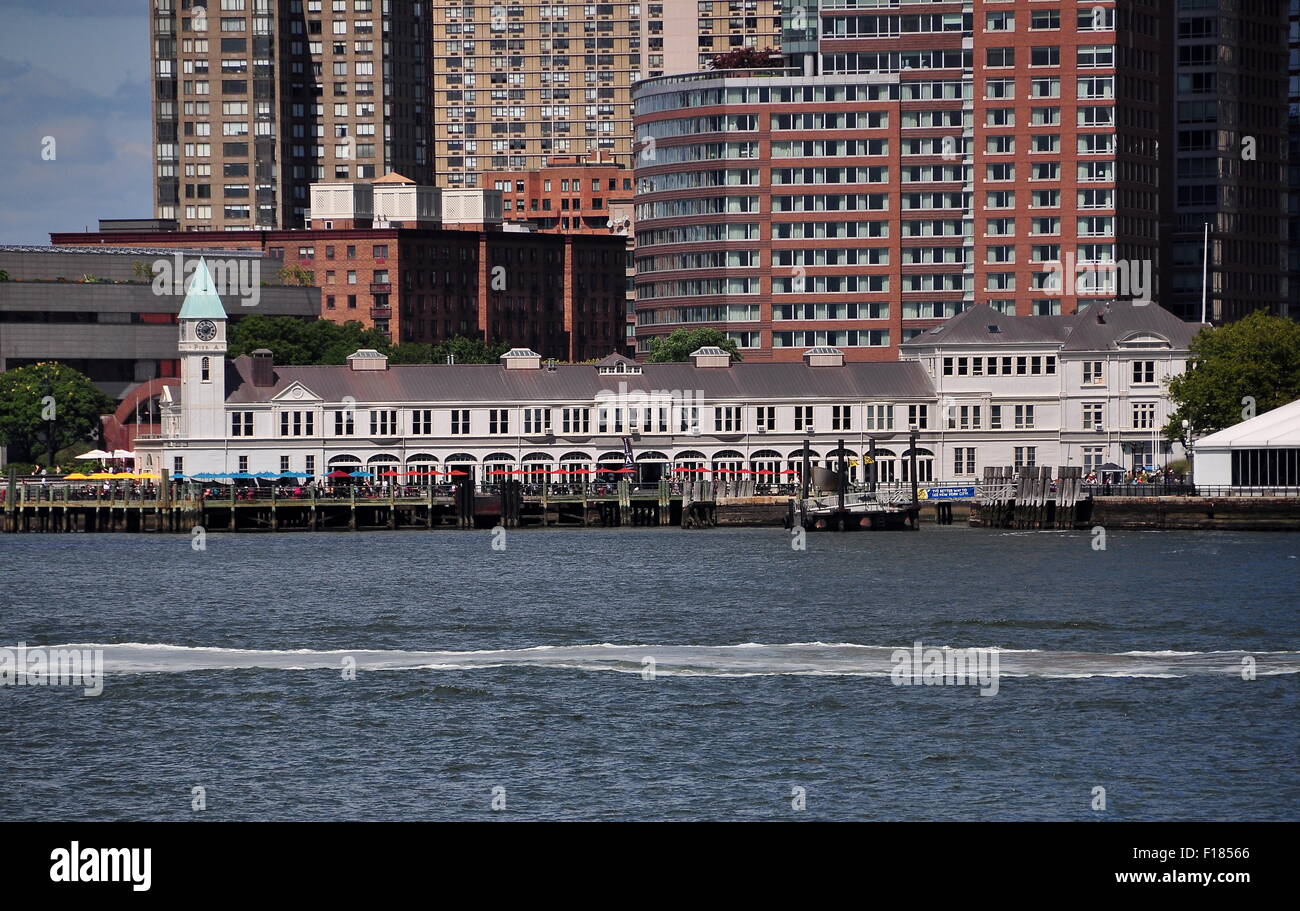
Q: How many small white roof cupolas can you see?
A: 4